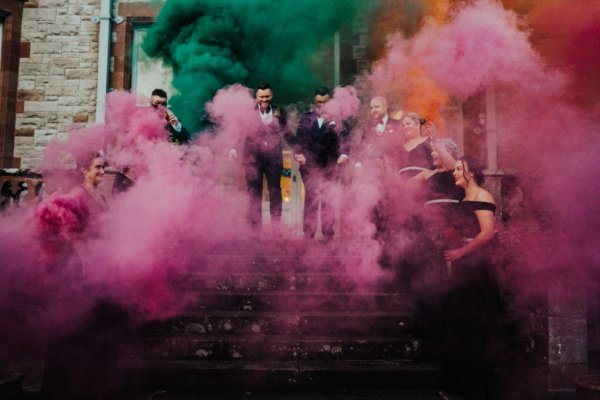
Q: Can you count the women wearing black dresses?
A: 3